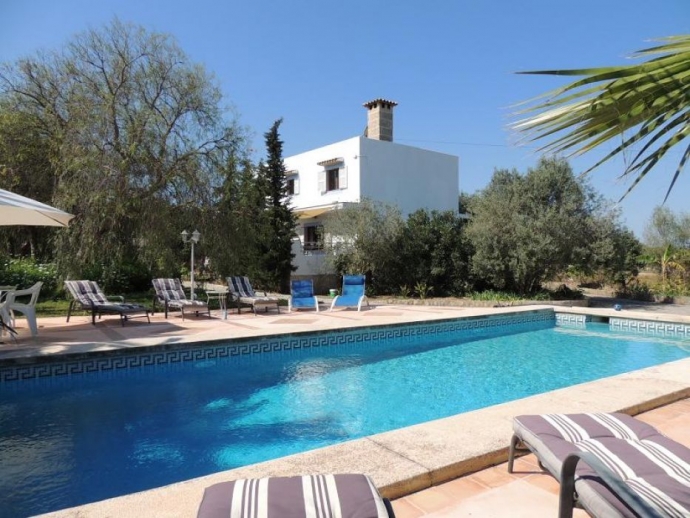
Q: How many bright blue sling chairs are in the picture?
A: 2